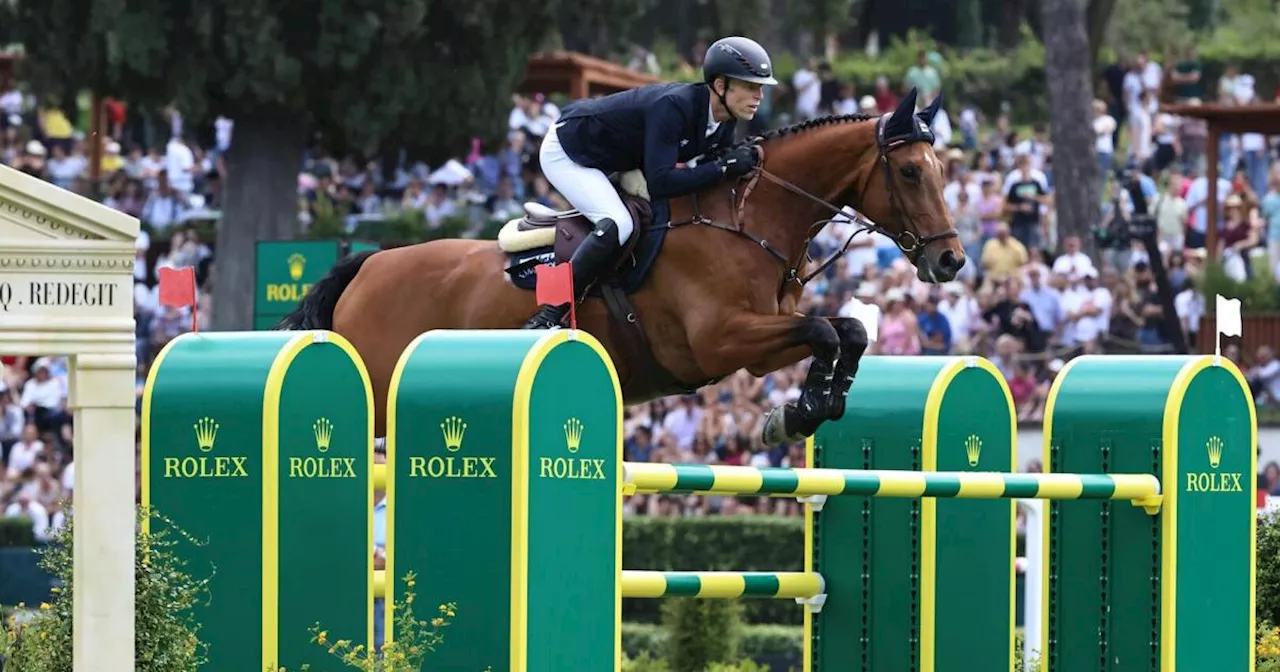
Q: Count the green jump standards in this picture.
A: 4